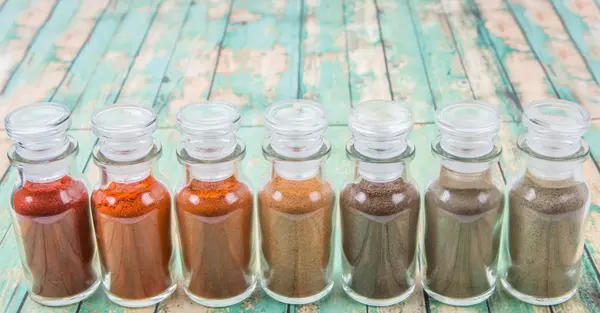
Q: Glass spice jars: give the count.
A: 7